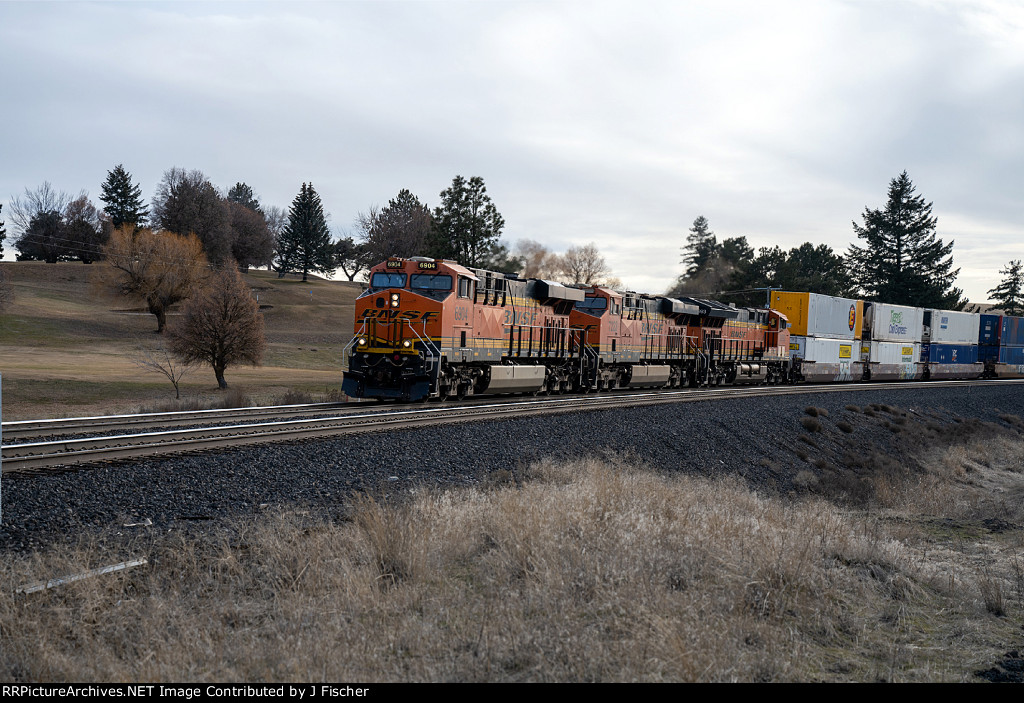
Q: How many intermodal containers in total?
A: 8